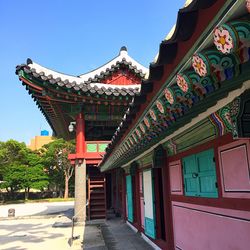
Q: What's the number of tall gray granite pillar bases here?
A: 1